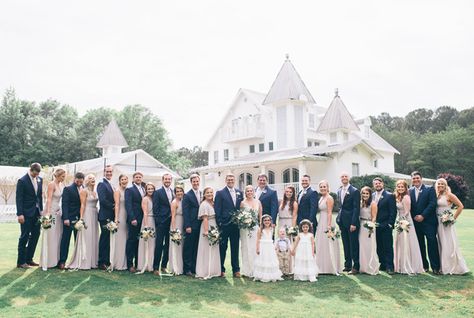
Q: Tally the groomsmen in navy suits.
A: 11